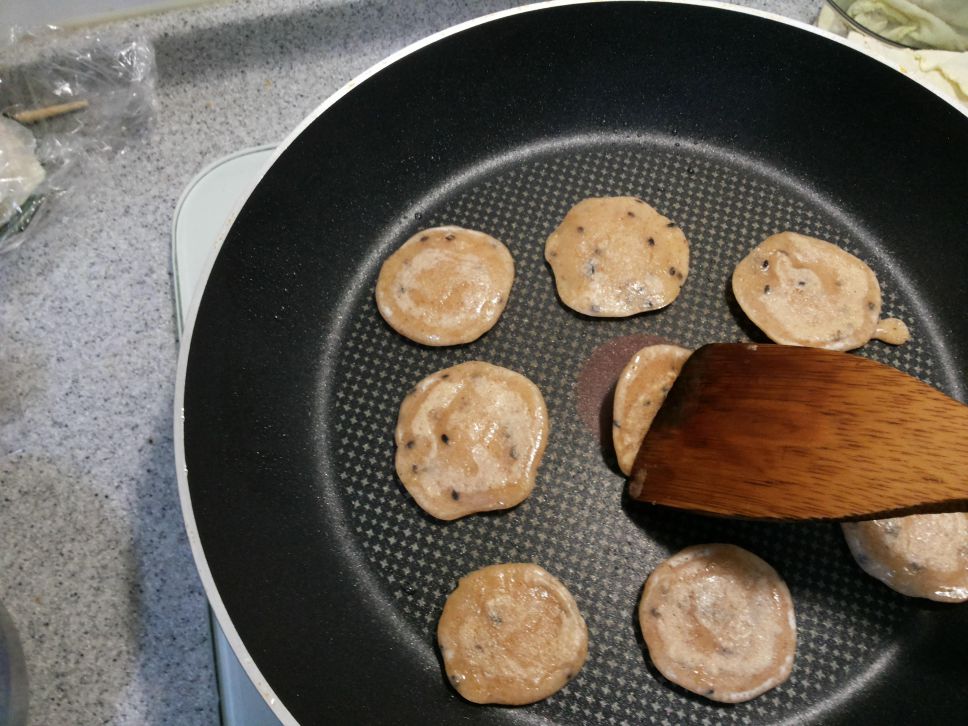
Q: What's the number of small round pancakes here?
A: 8